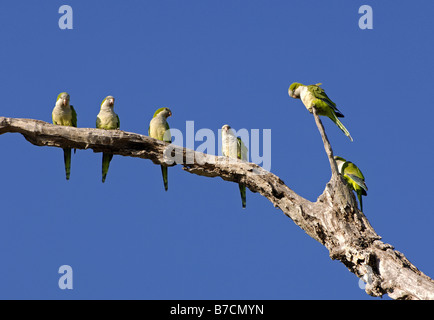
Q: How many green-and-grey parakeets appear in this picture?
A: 6